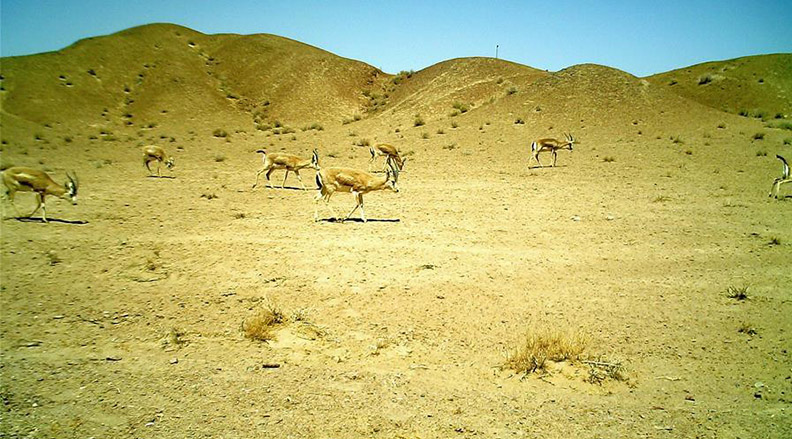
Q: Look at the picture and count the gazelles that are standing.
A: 7